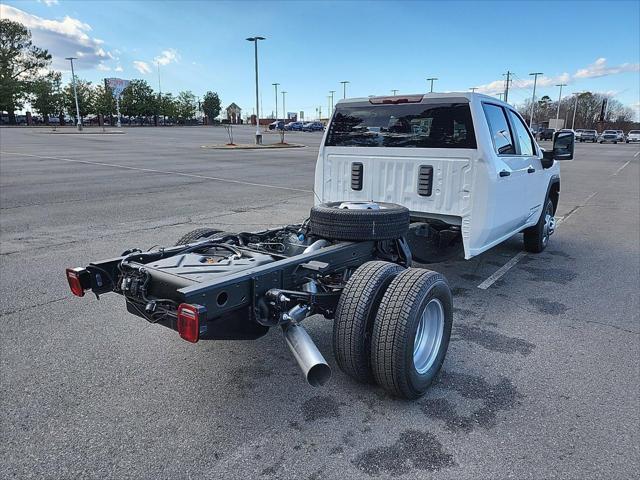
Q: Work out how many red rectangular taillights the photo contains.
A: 2